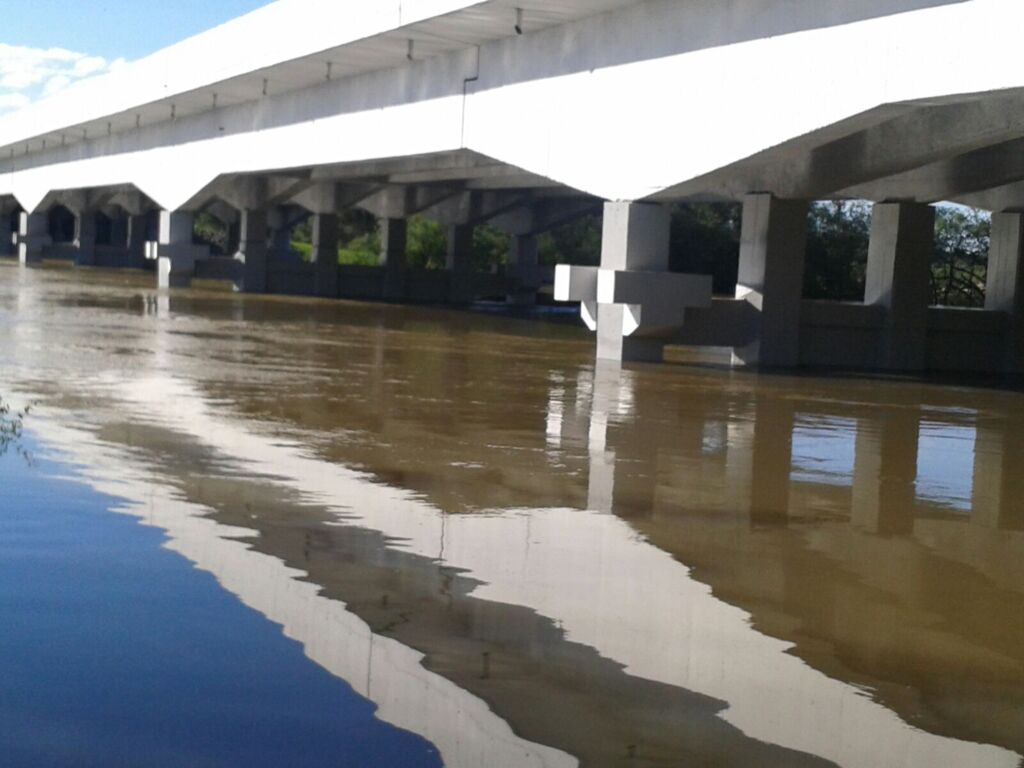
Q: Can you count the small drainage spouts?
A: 13